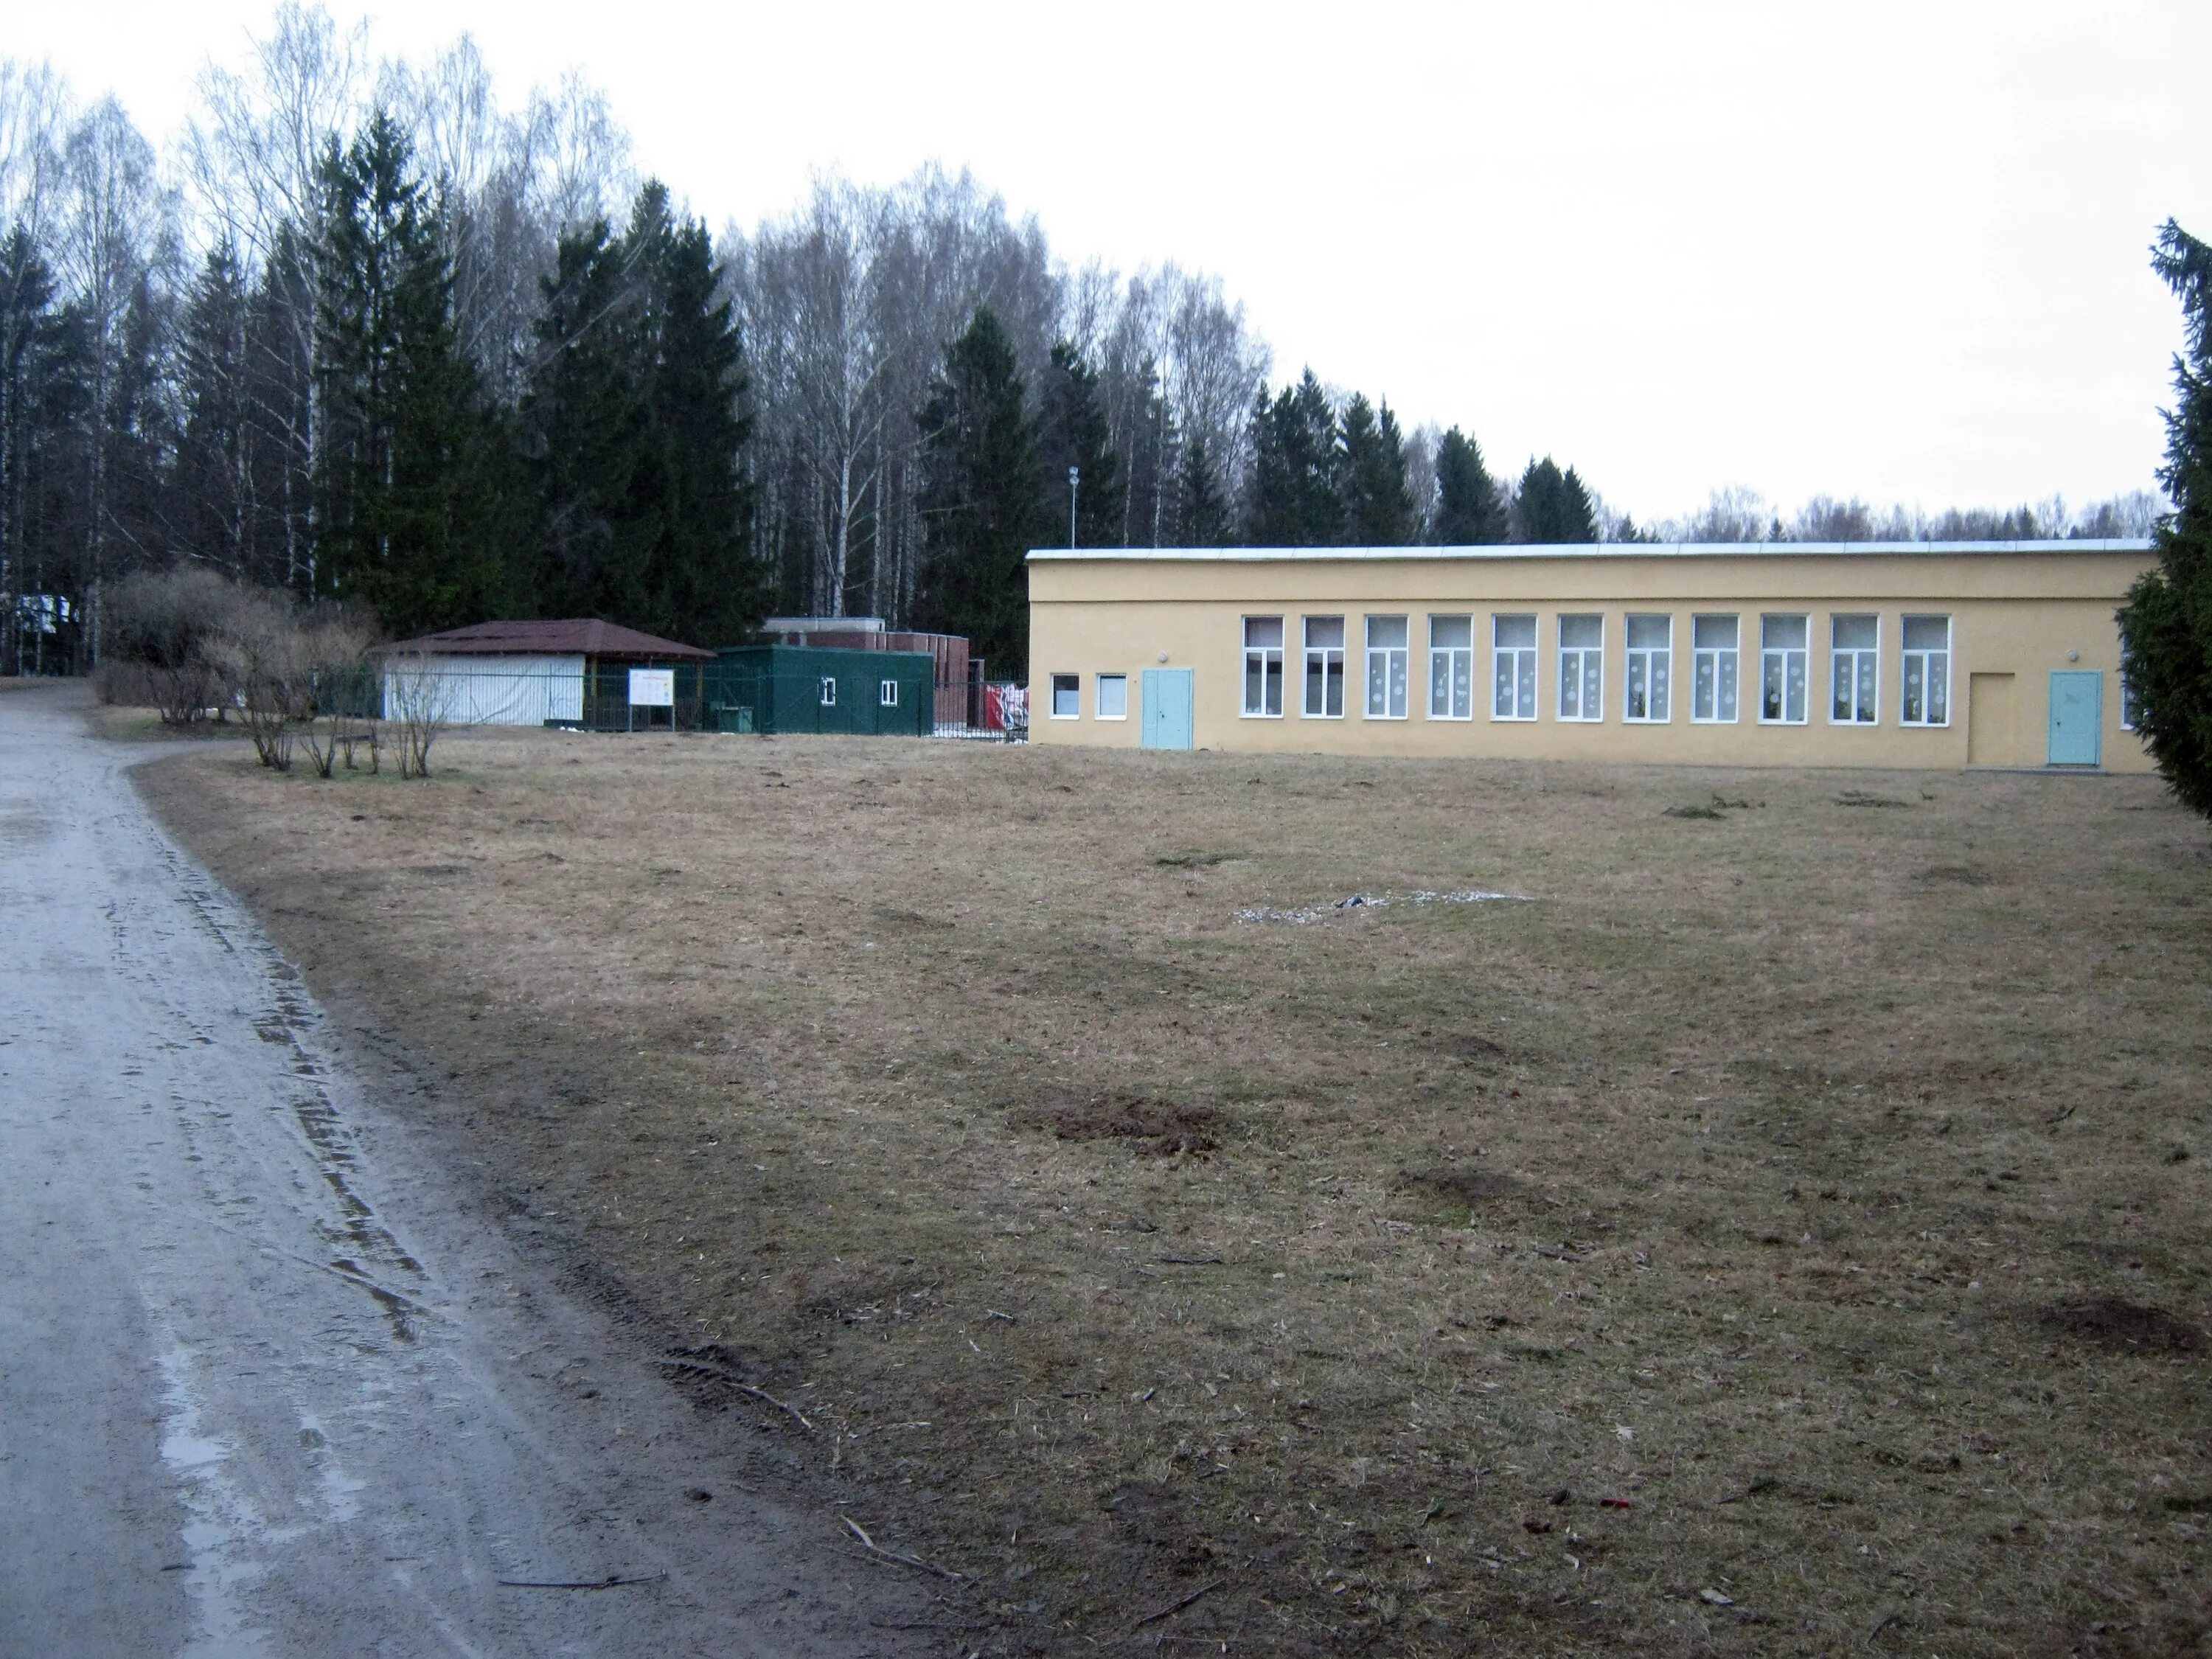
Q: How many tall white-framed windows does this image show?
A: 11